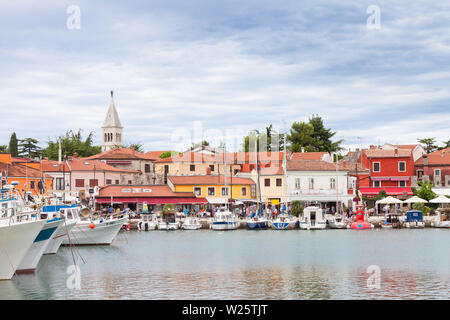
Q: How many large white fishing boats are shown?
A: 4